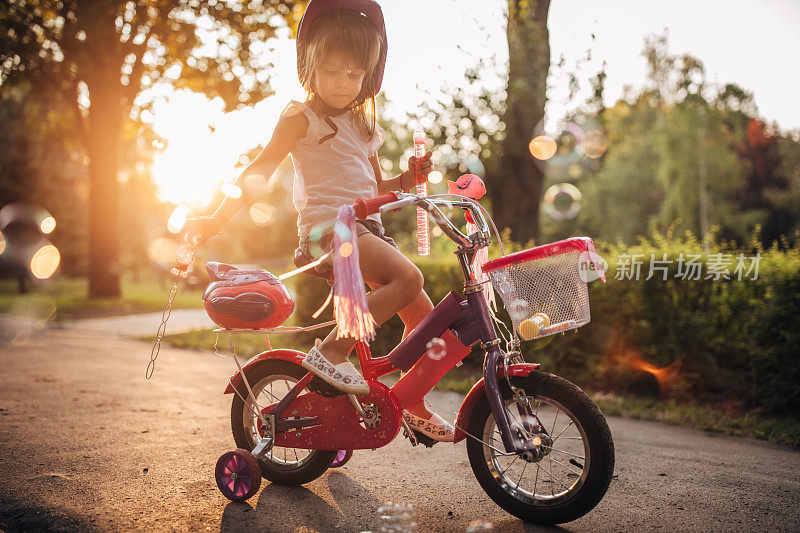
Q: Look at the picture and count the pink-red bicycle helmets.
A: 1